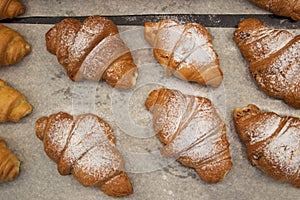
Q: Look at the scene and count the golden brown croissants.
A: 11